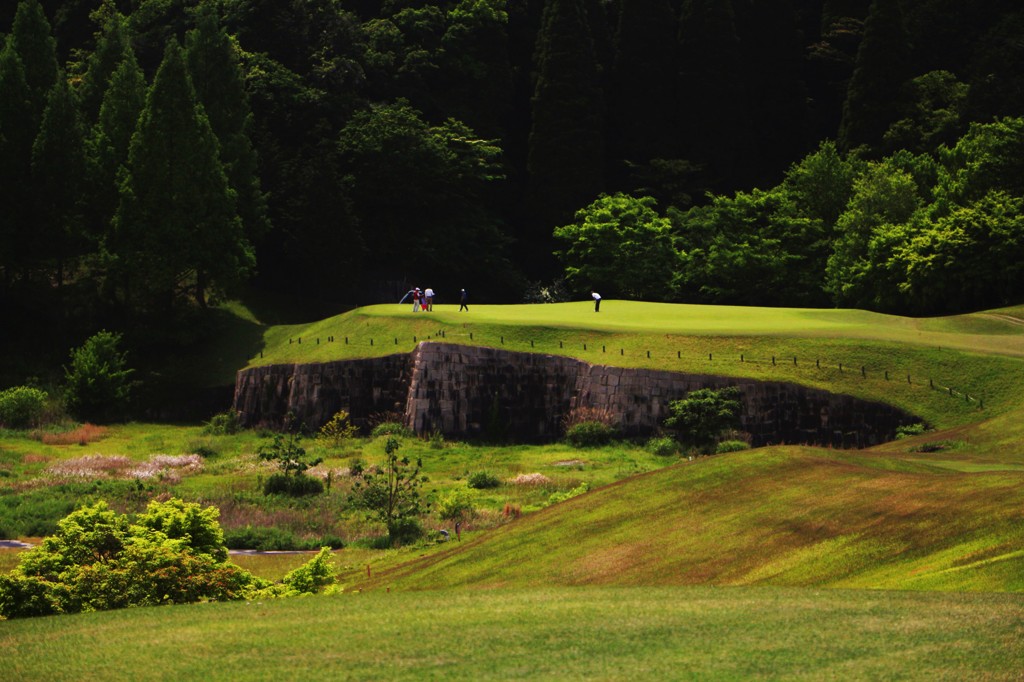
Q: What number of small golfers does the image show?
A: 4